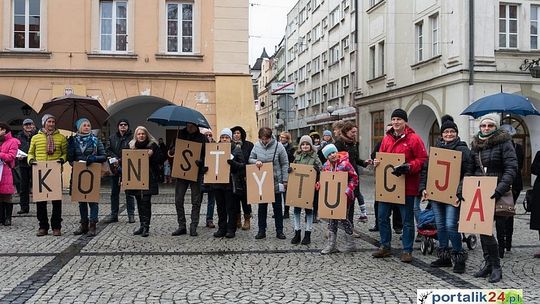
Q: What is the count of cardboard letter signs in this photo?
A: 11